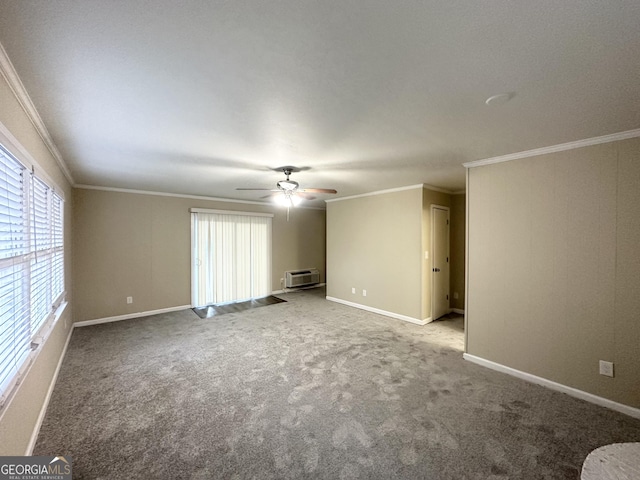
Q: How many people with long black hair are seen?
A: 0